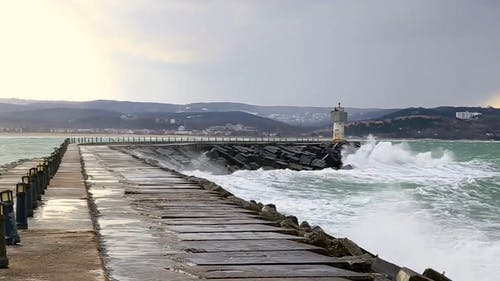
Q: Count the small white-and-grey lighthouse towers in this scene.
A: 1